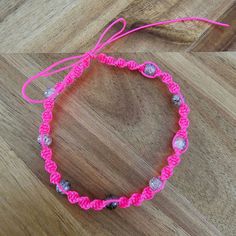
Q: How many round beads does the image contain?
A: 8